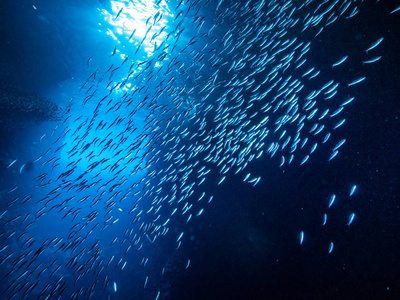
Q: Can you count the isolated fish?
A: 6